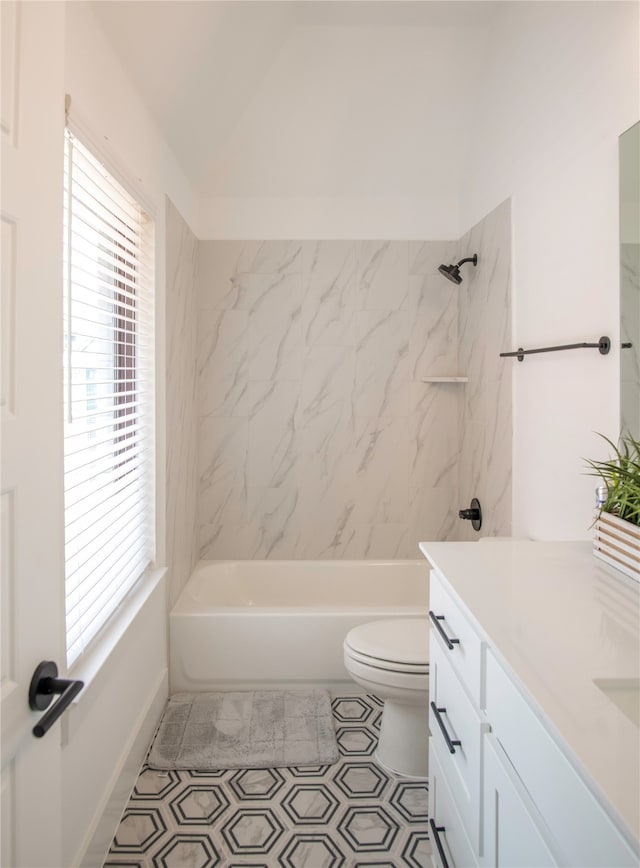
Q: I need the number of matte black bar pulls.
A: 3